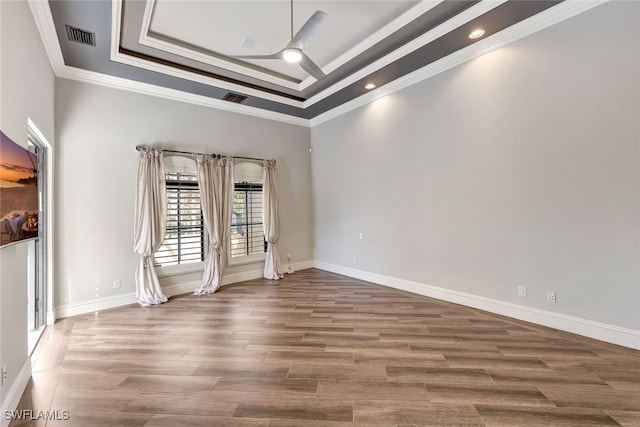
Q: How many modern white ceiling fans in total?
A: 1